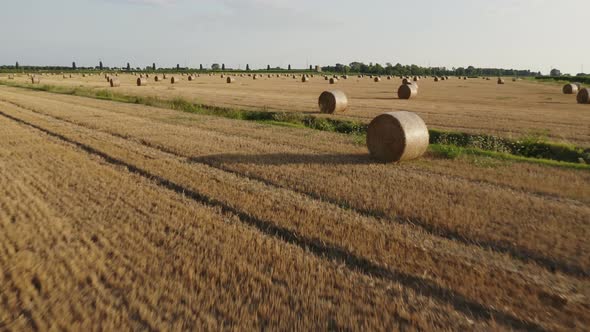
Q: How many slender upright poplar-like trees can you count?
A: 12